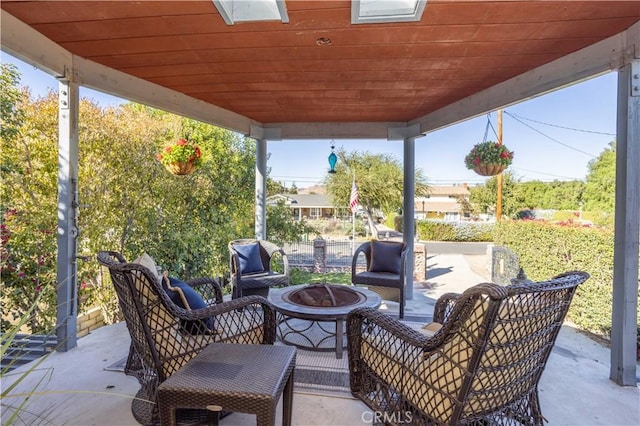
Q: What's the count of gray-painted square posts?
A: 4